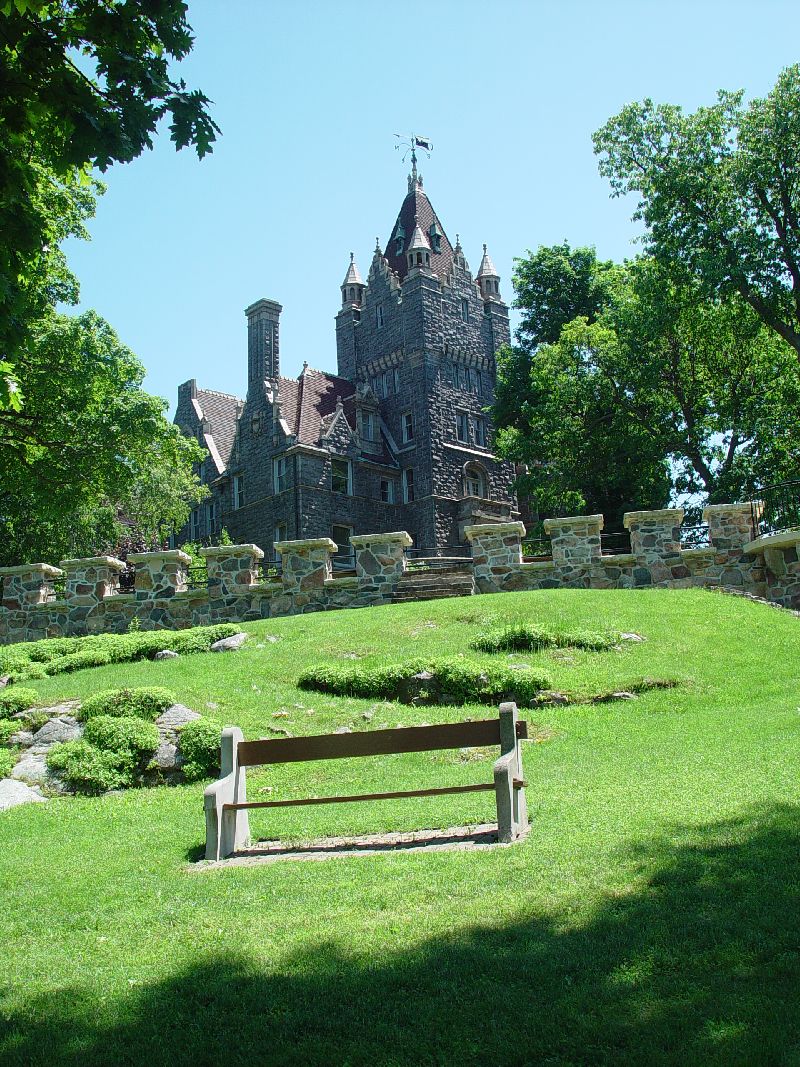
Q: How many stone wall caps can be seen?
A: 10